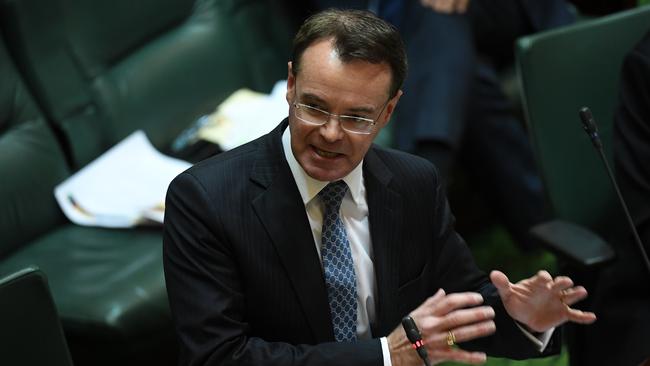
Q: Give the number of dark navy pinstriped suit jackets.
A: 1